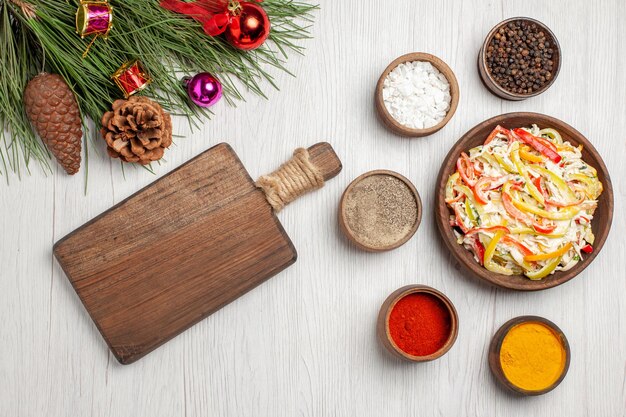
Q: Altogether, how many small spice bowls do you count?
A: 5